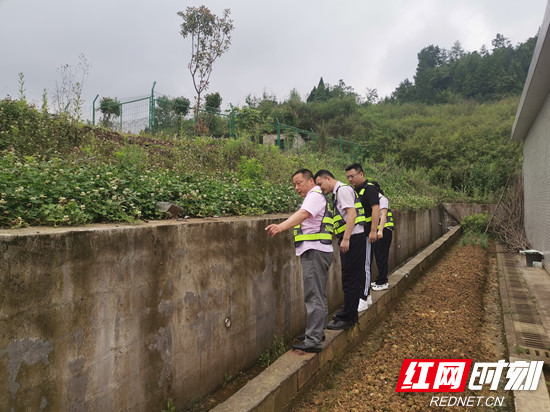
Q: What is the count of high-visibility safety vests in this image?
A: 4